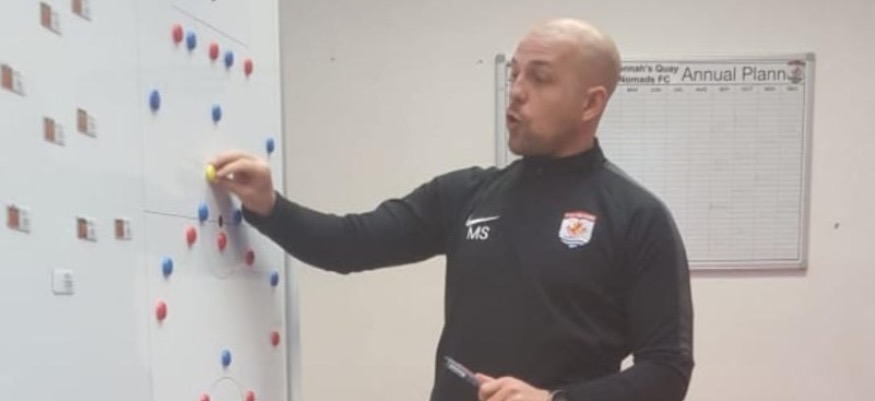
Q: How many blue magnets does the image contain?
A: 10